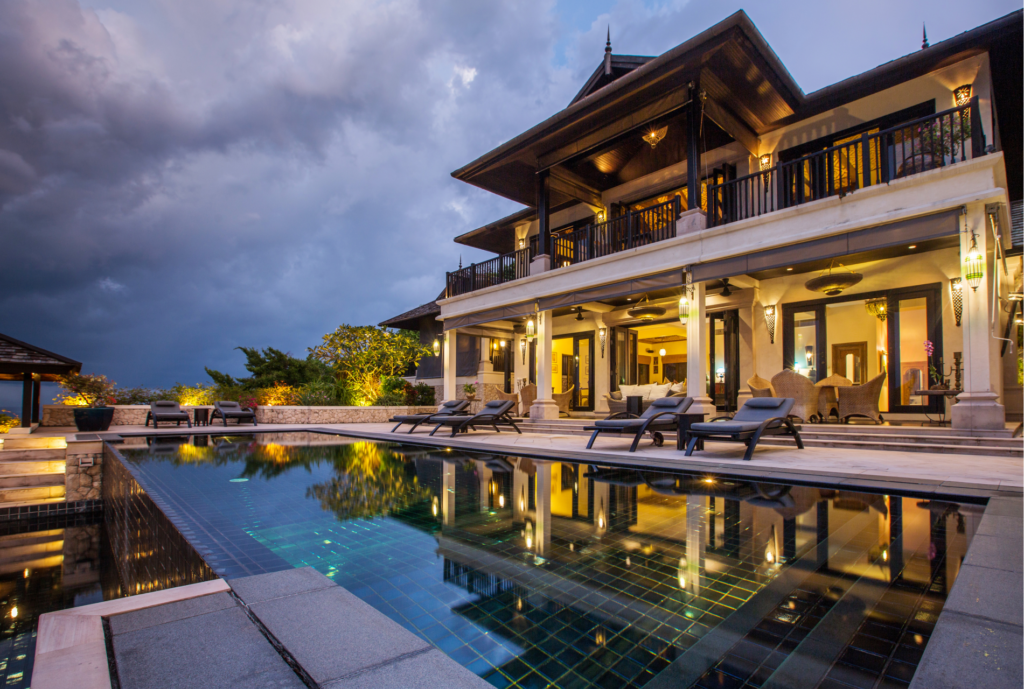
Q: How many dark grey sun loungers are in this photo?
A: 6